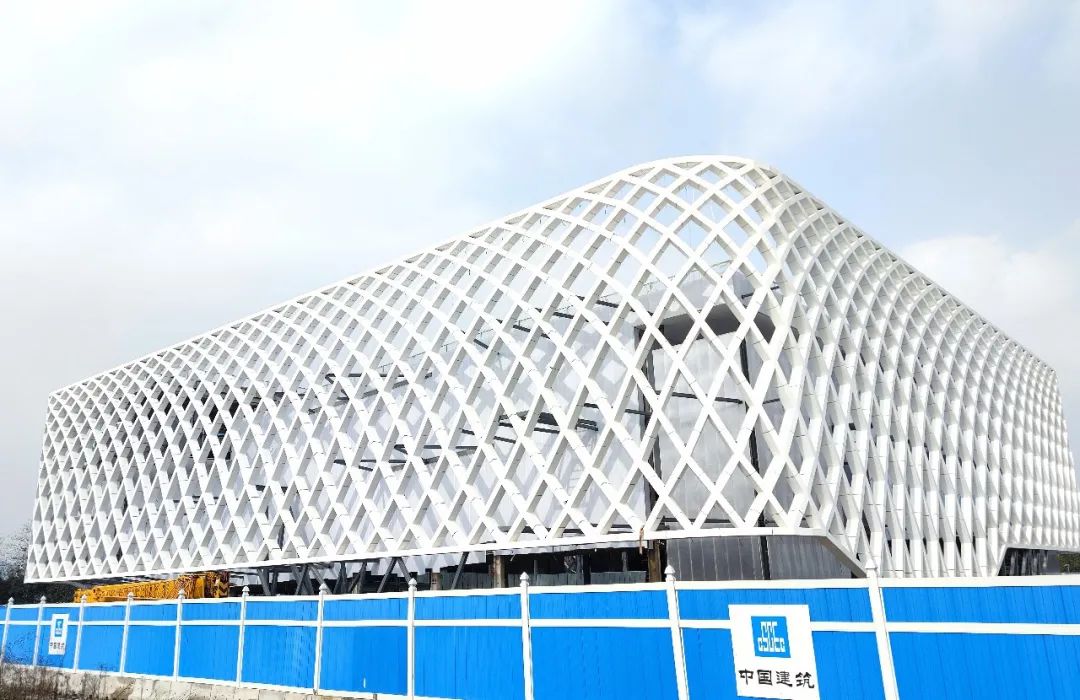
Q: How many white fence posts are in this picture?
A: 11